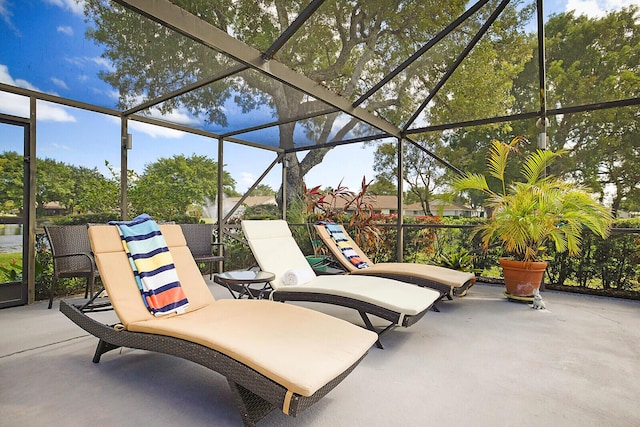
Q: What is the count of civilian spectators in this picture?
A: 0